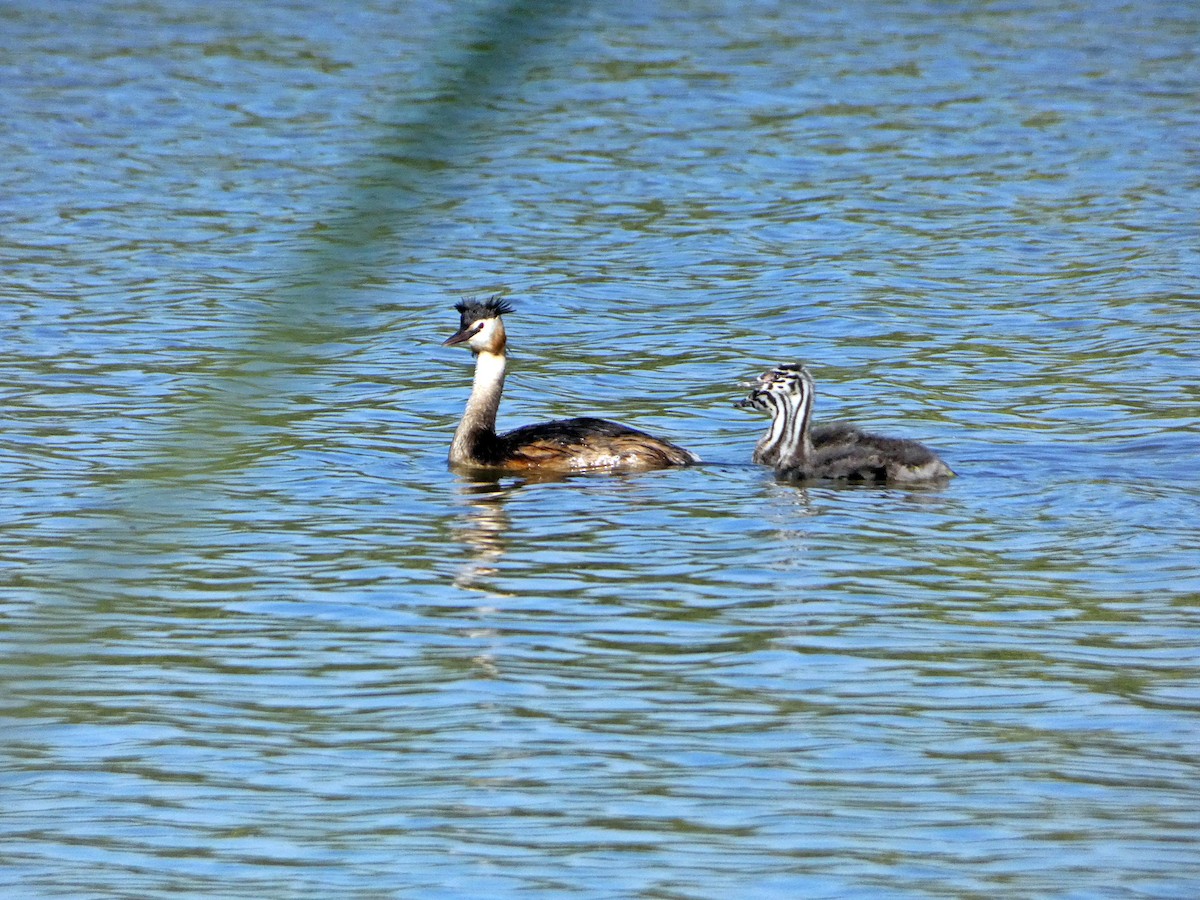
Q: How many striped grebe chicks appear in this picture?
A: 2